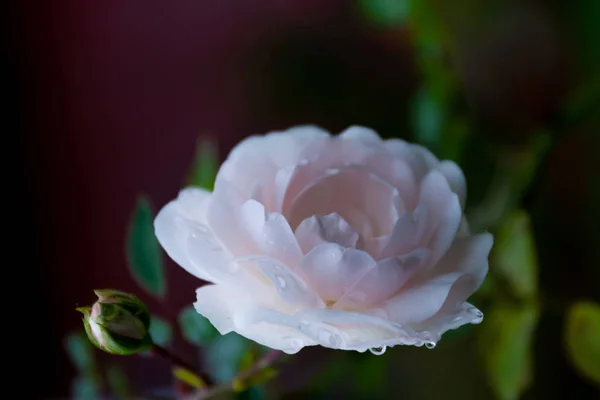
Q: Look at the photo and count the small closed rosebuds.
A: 1